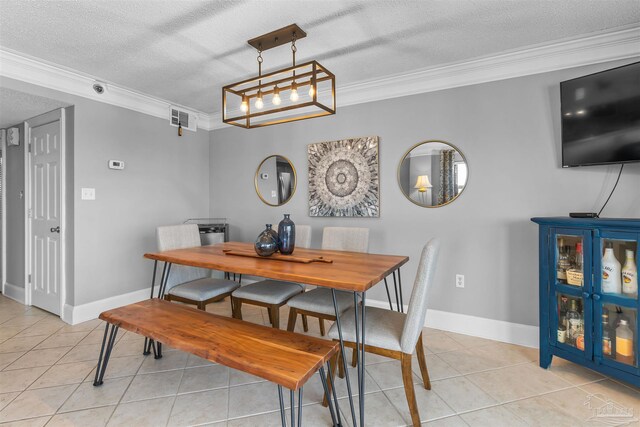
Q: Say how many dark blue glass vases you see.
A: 2